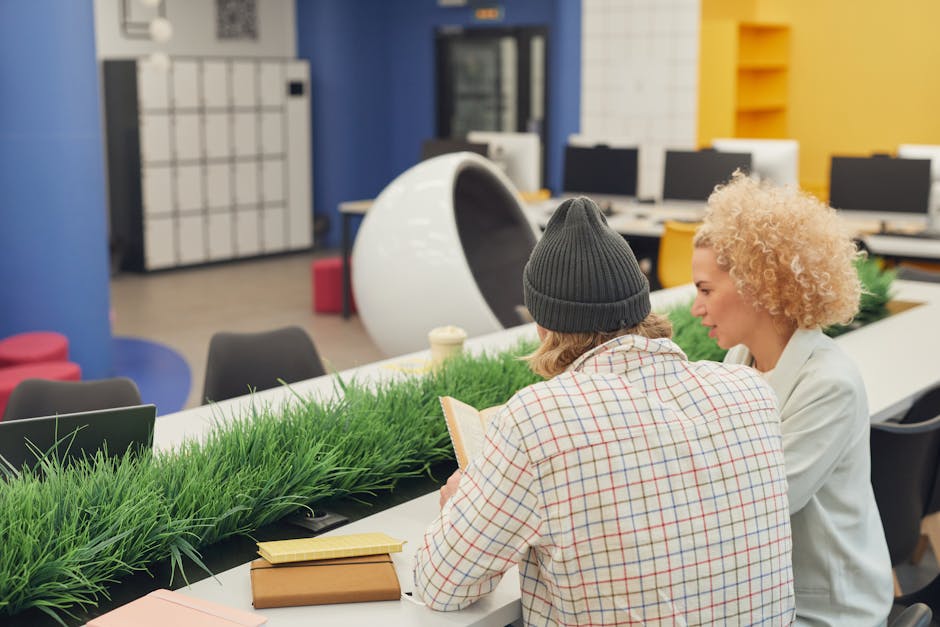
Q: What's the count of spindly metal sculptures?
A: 0